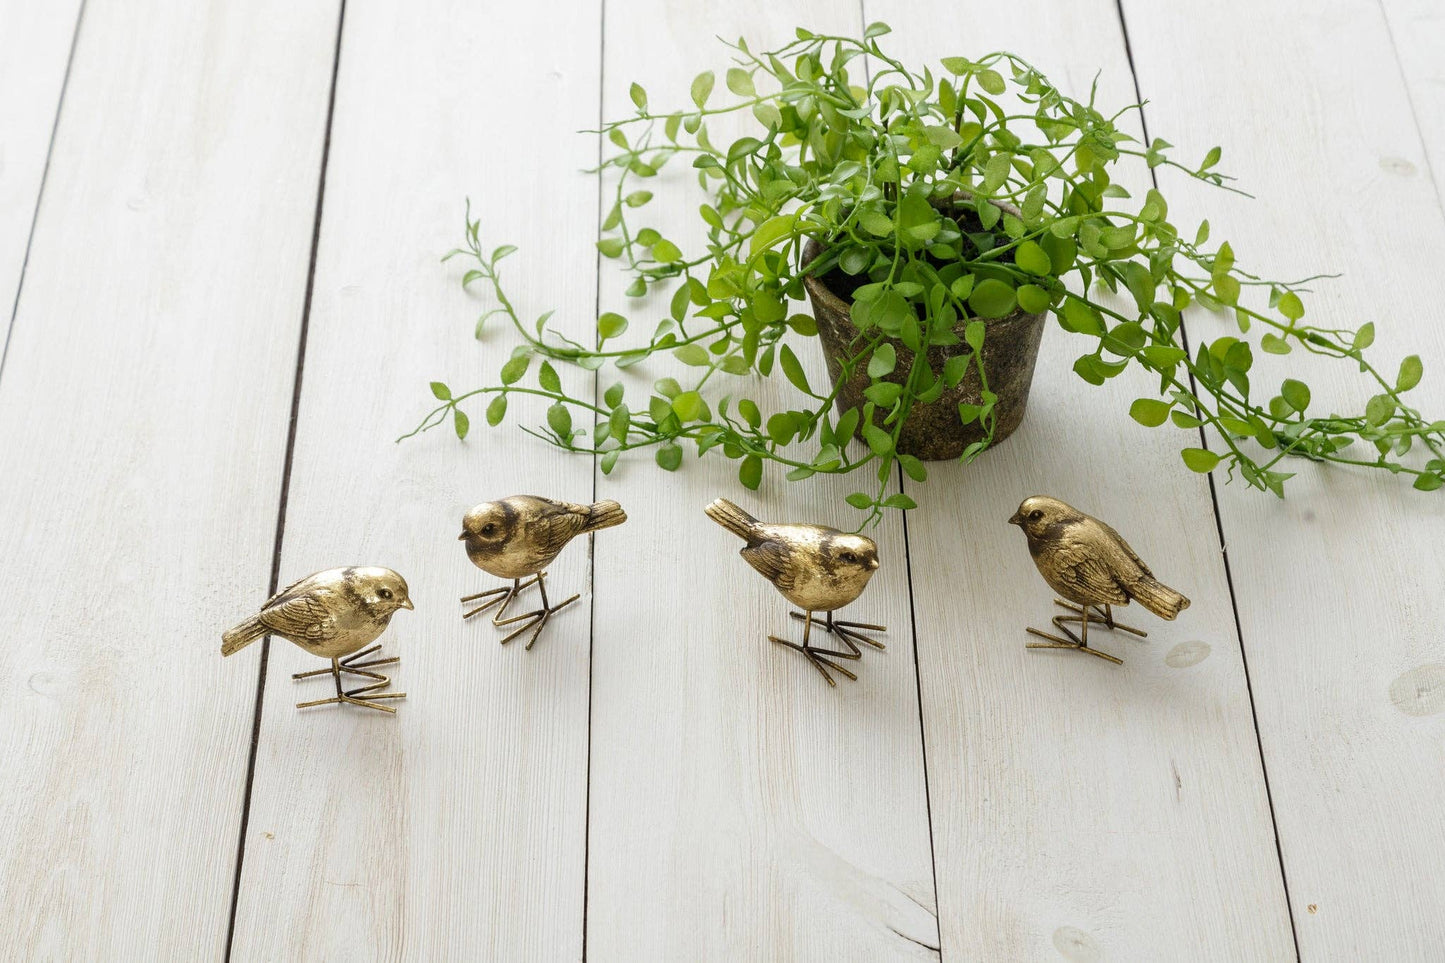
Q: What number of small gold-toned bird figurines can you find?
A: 4